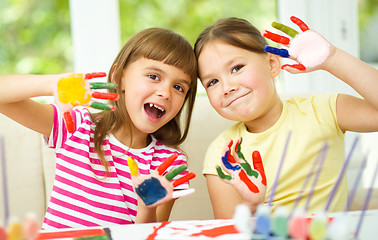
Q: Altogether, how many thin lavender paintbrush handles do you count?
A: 7